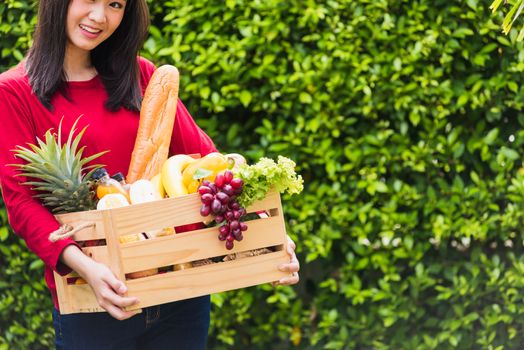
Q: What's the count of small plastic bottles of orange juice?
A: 2